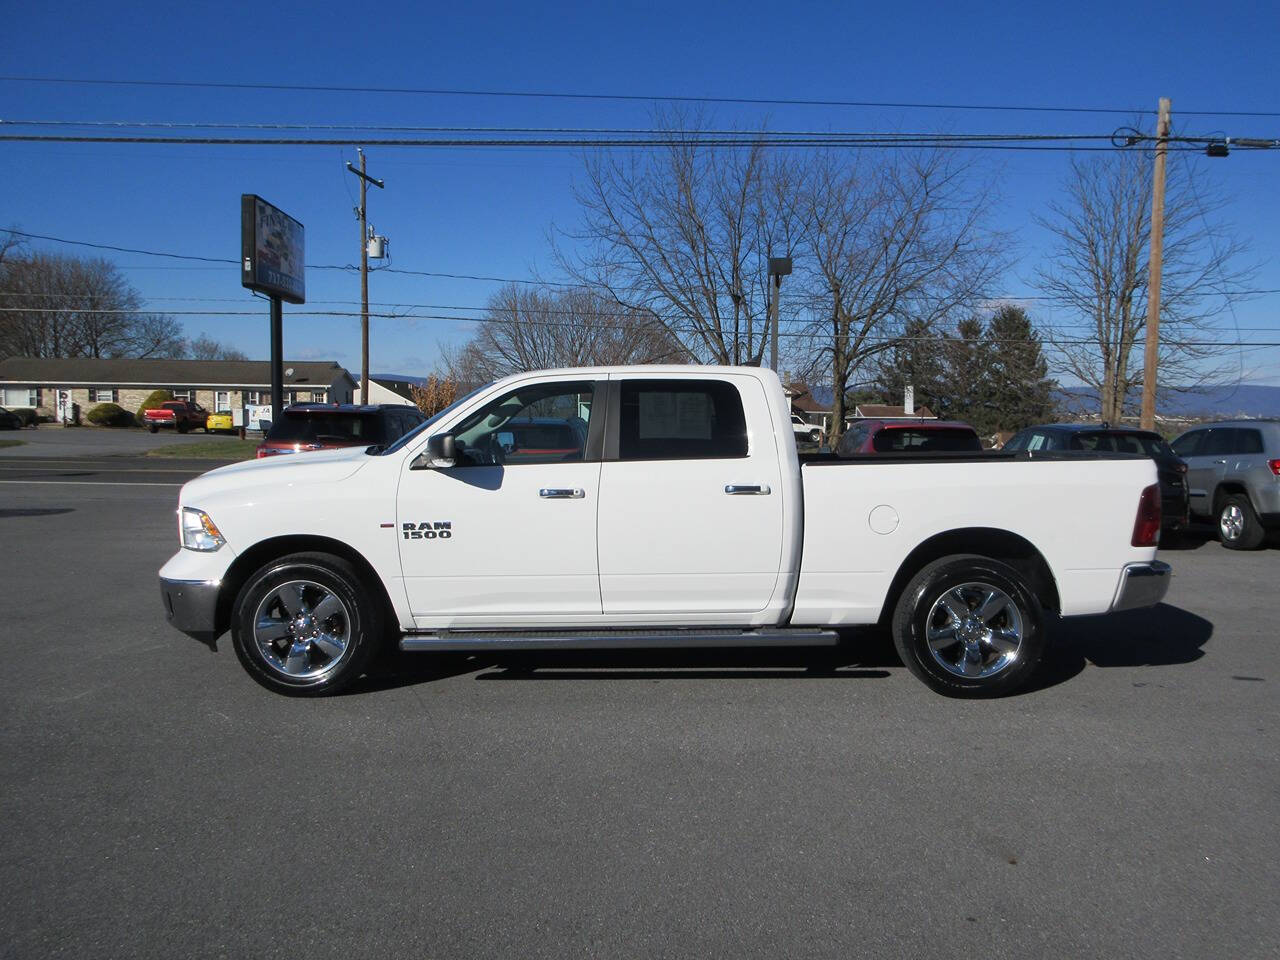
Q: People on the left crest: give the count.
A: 0